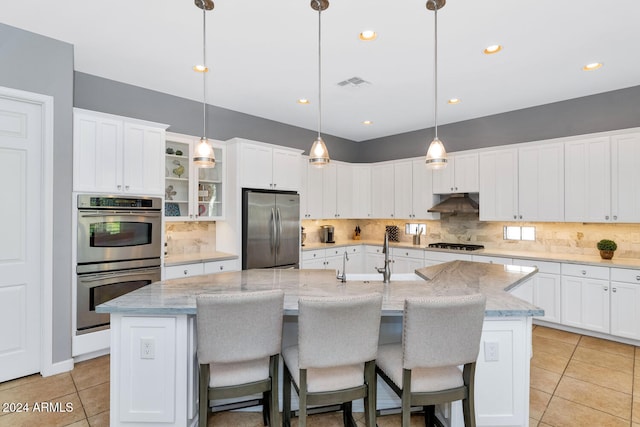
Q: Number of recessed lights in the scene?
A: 7